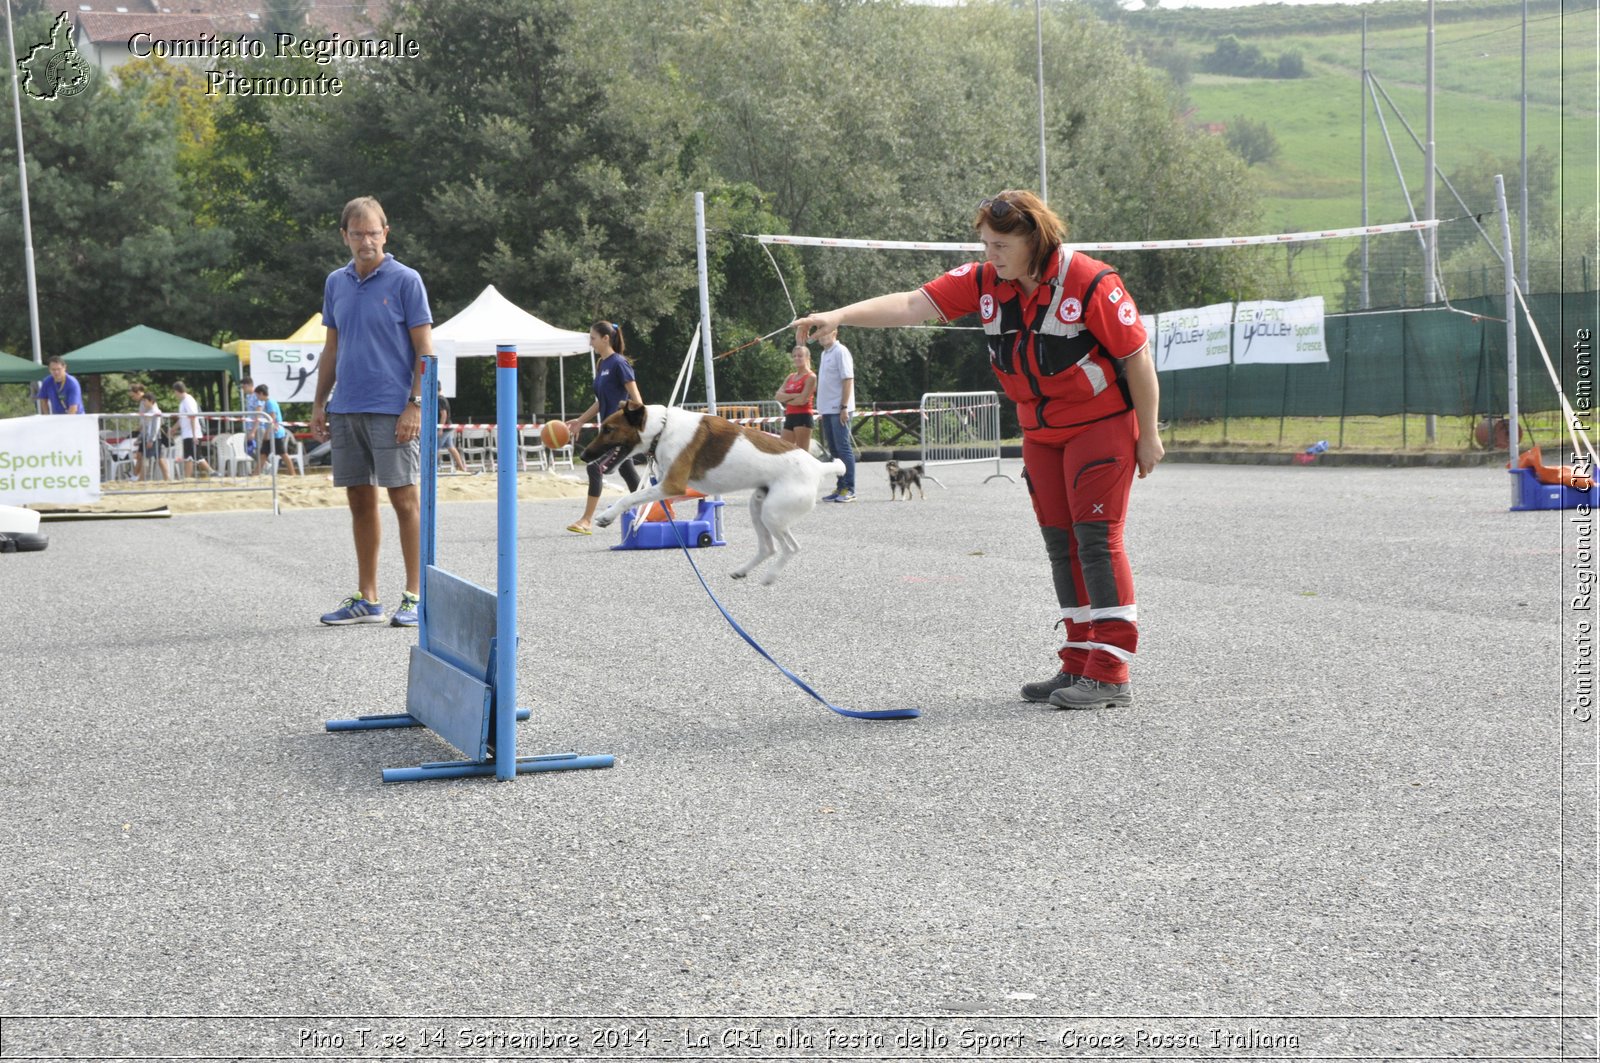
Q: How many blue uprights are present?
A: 2